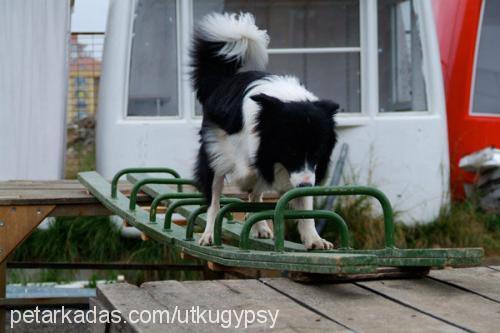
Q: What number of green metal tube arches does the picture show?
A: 8